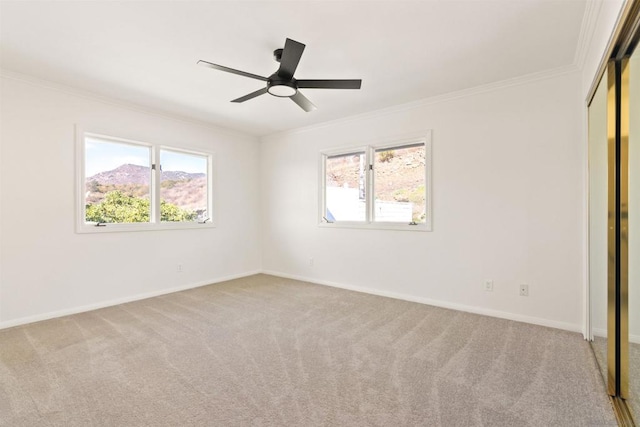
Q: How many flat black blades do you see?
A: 5